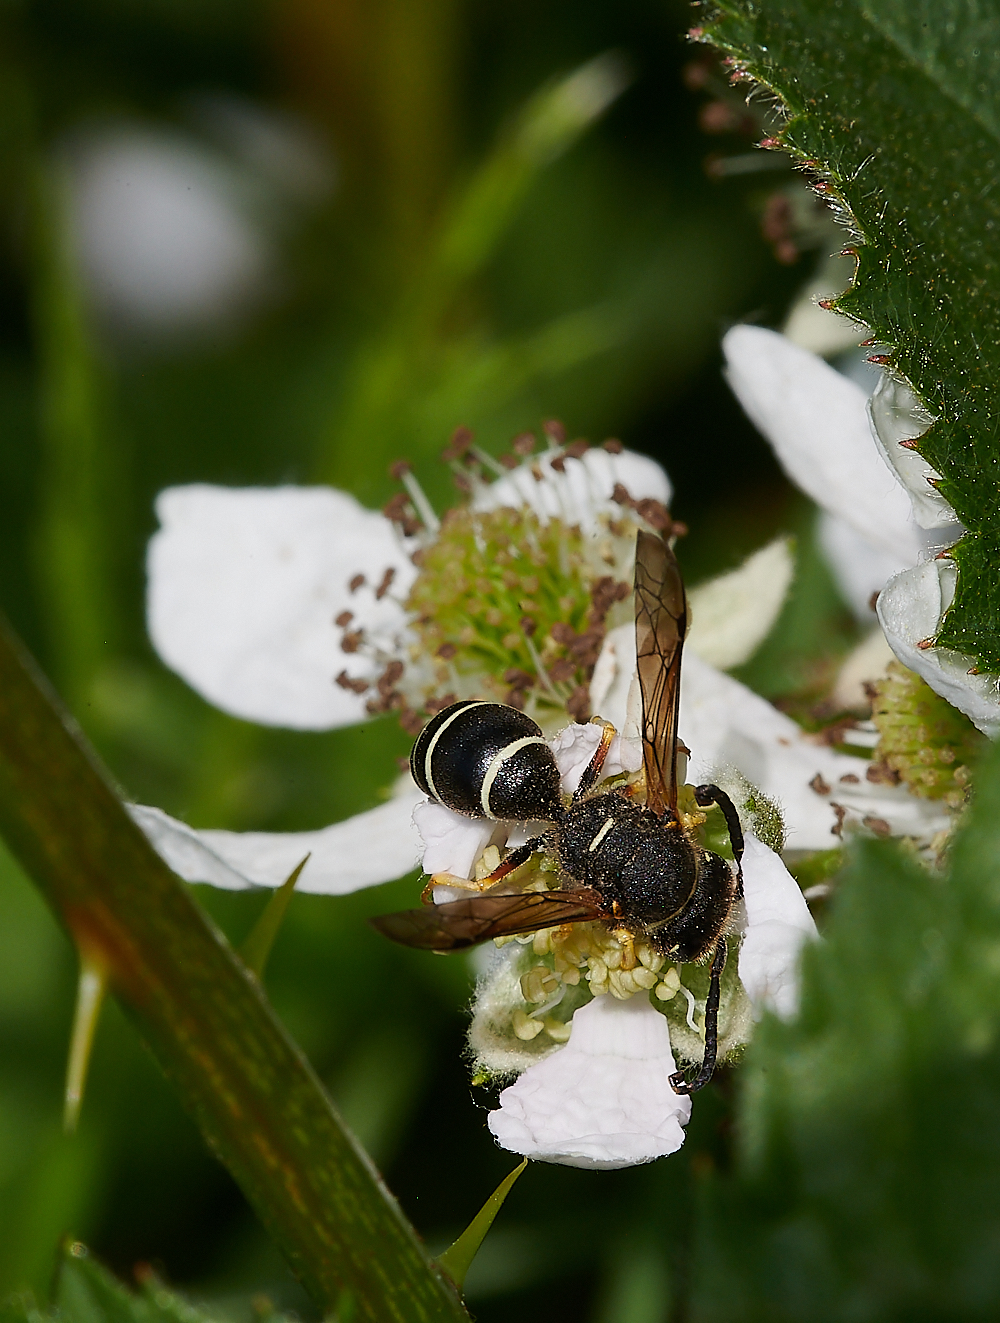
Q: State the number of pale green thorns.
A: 3